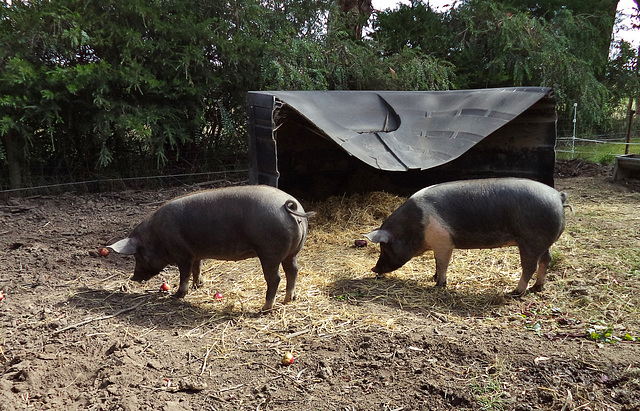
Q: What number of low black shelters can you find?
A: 1